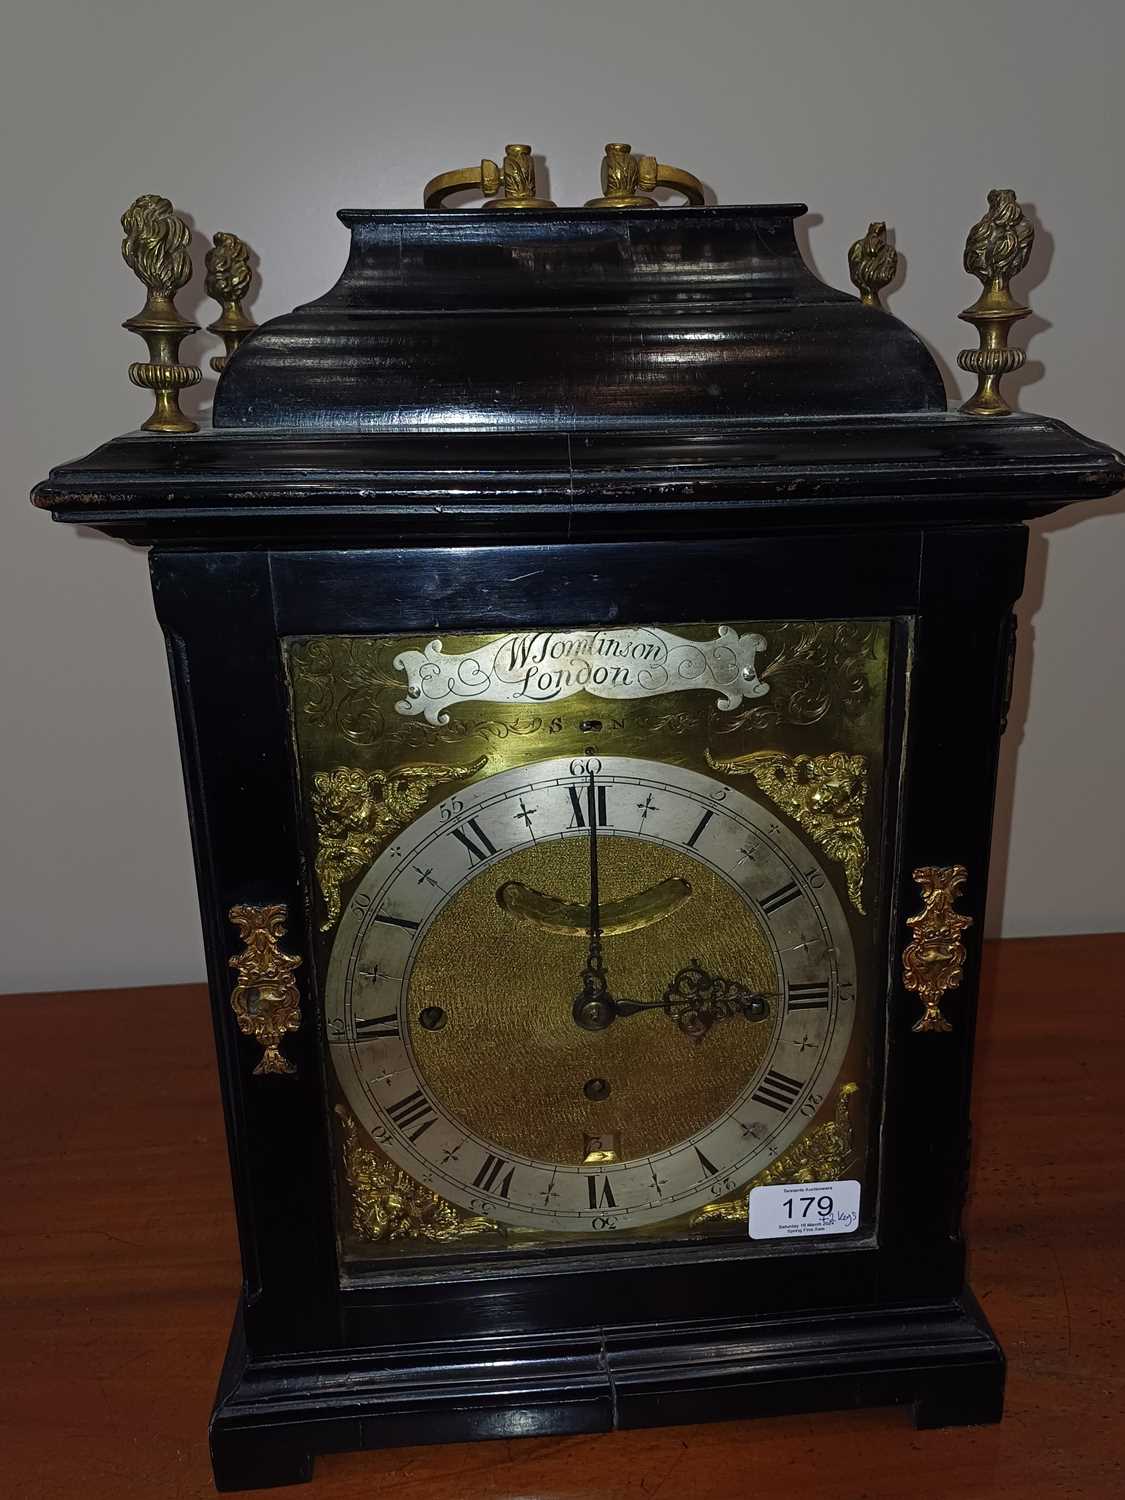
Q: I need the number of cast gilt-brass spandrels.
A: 4